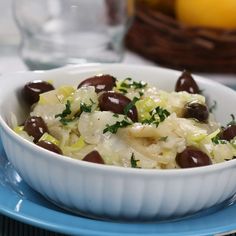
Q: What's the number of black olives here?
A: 10